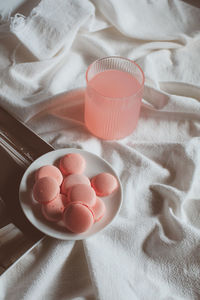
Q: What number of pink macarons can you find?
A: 9